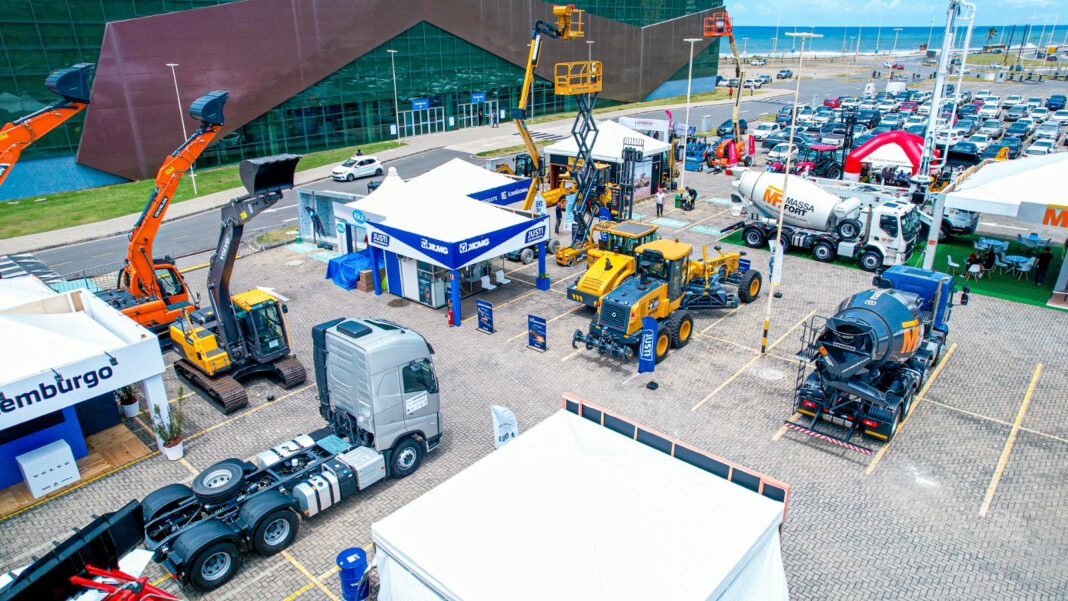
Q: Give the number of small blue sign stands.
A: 2